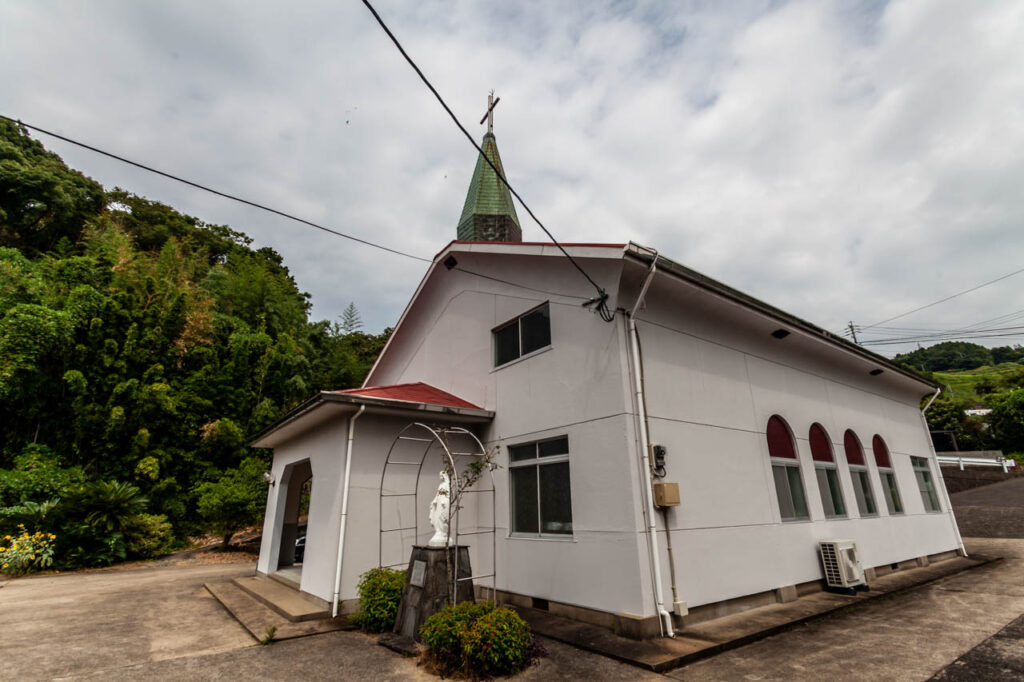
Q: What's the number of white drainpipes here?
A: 3